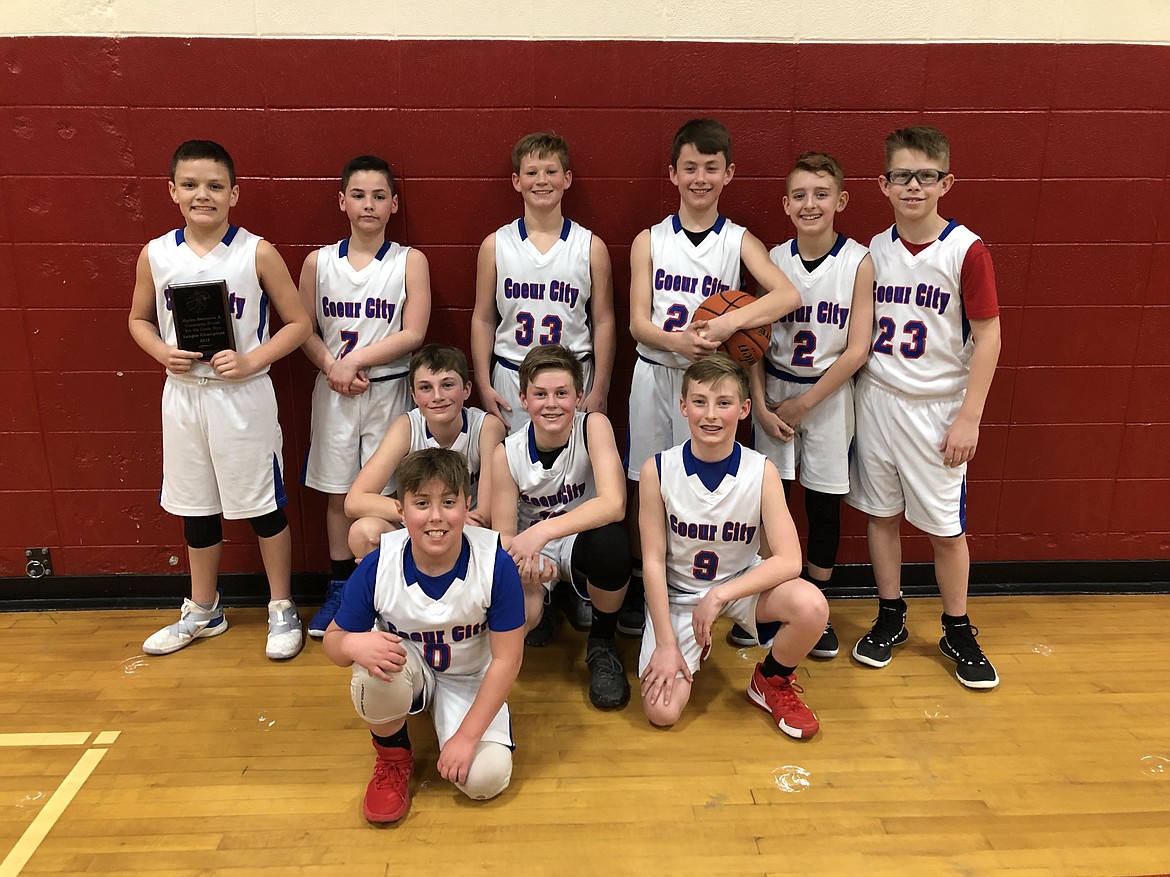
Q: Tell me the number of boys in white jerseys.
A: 10